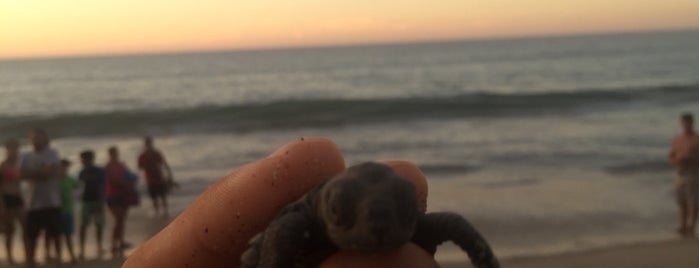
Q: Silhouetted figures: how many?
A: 7